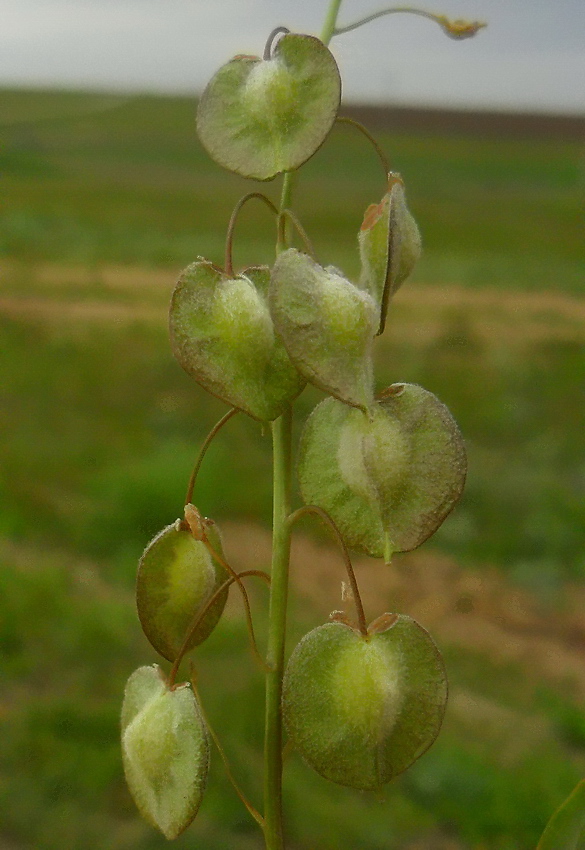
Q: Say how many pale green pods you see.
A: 8